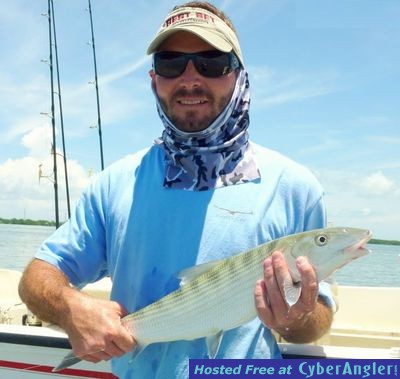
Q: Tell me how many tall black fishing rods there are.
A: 3